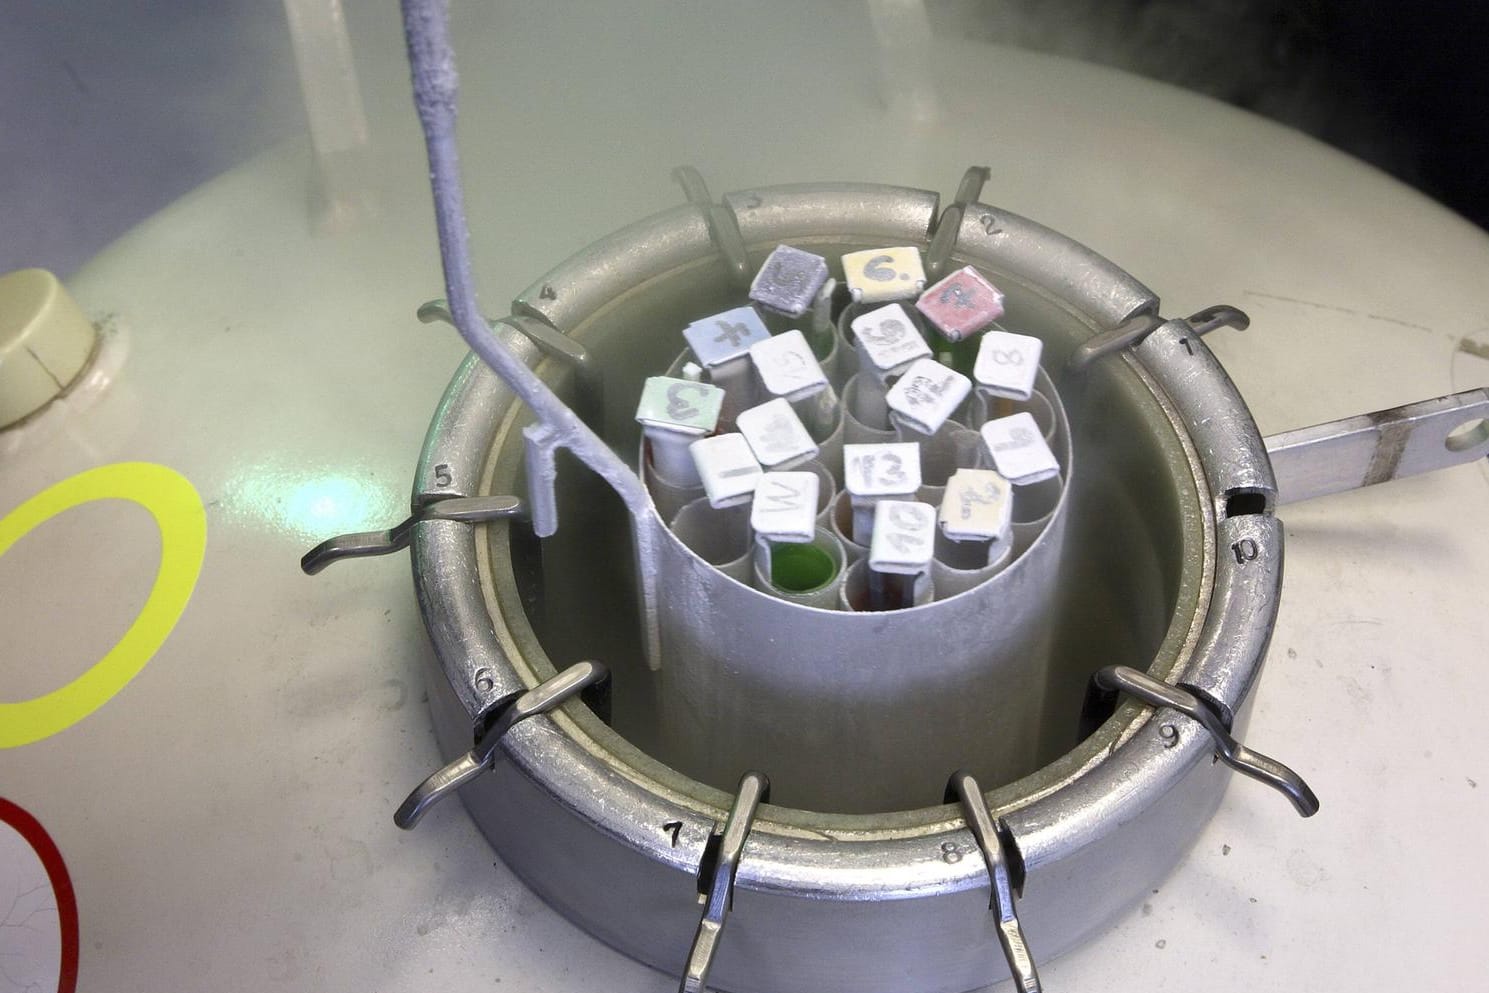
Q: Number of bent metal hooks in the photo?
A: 9